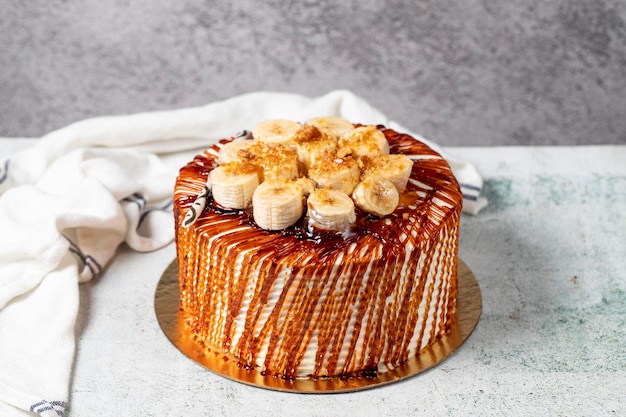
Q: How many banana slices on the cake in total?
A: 12